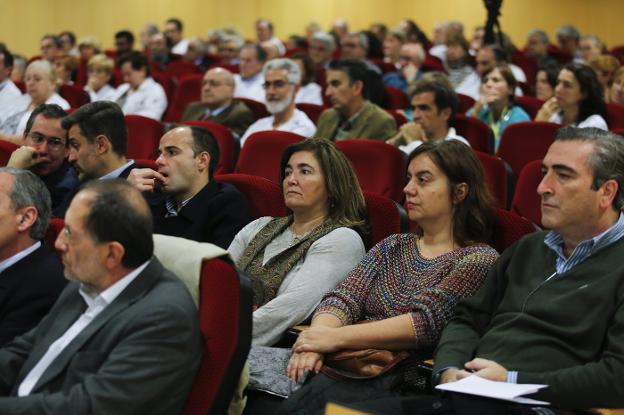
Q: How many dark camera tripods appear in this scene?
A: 1